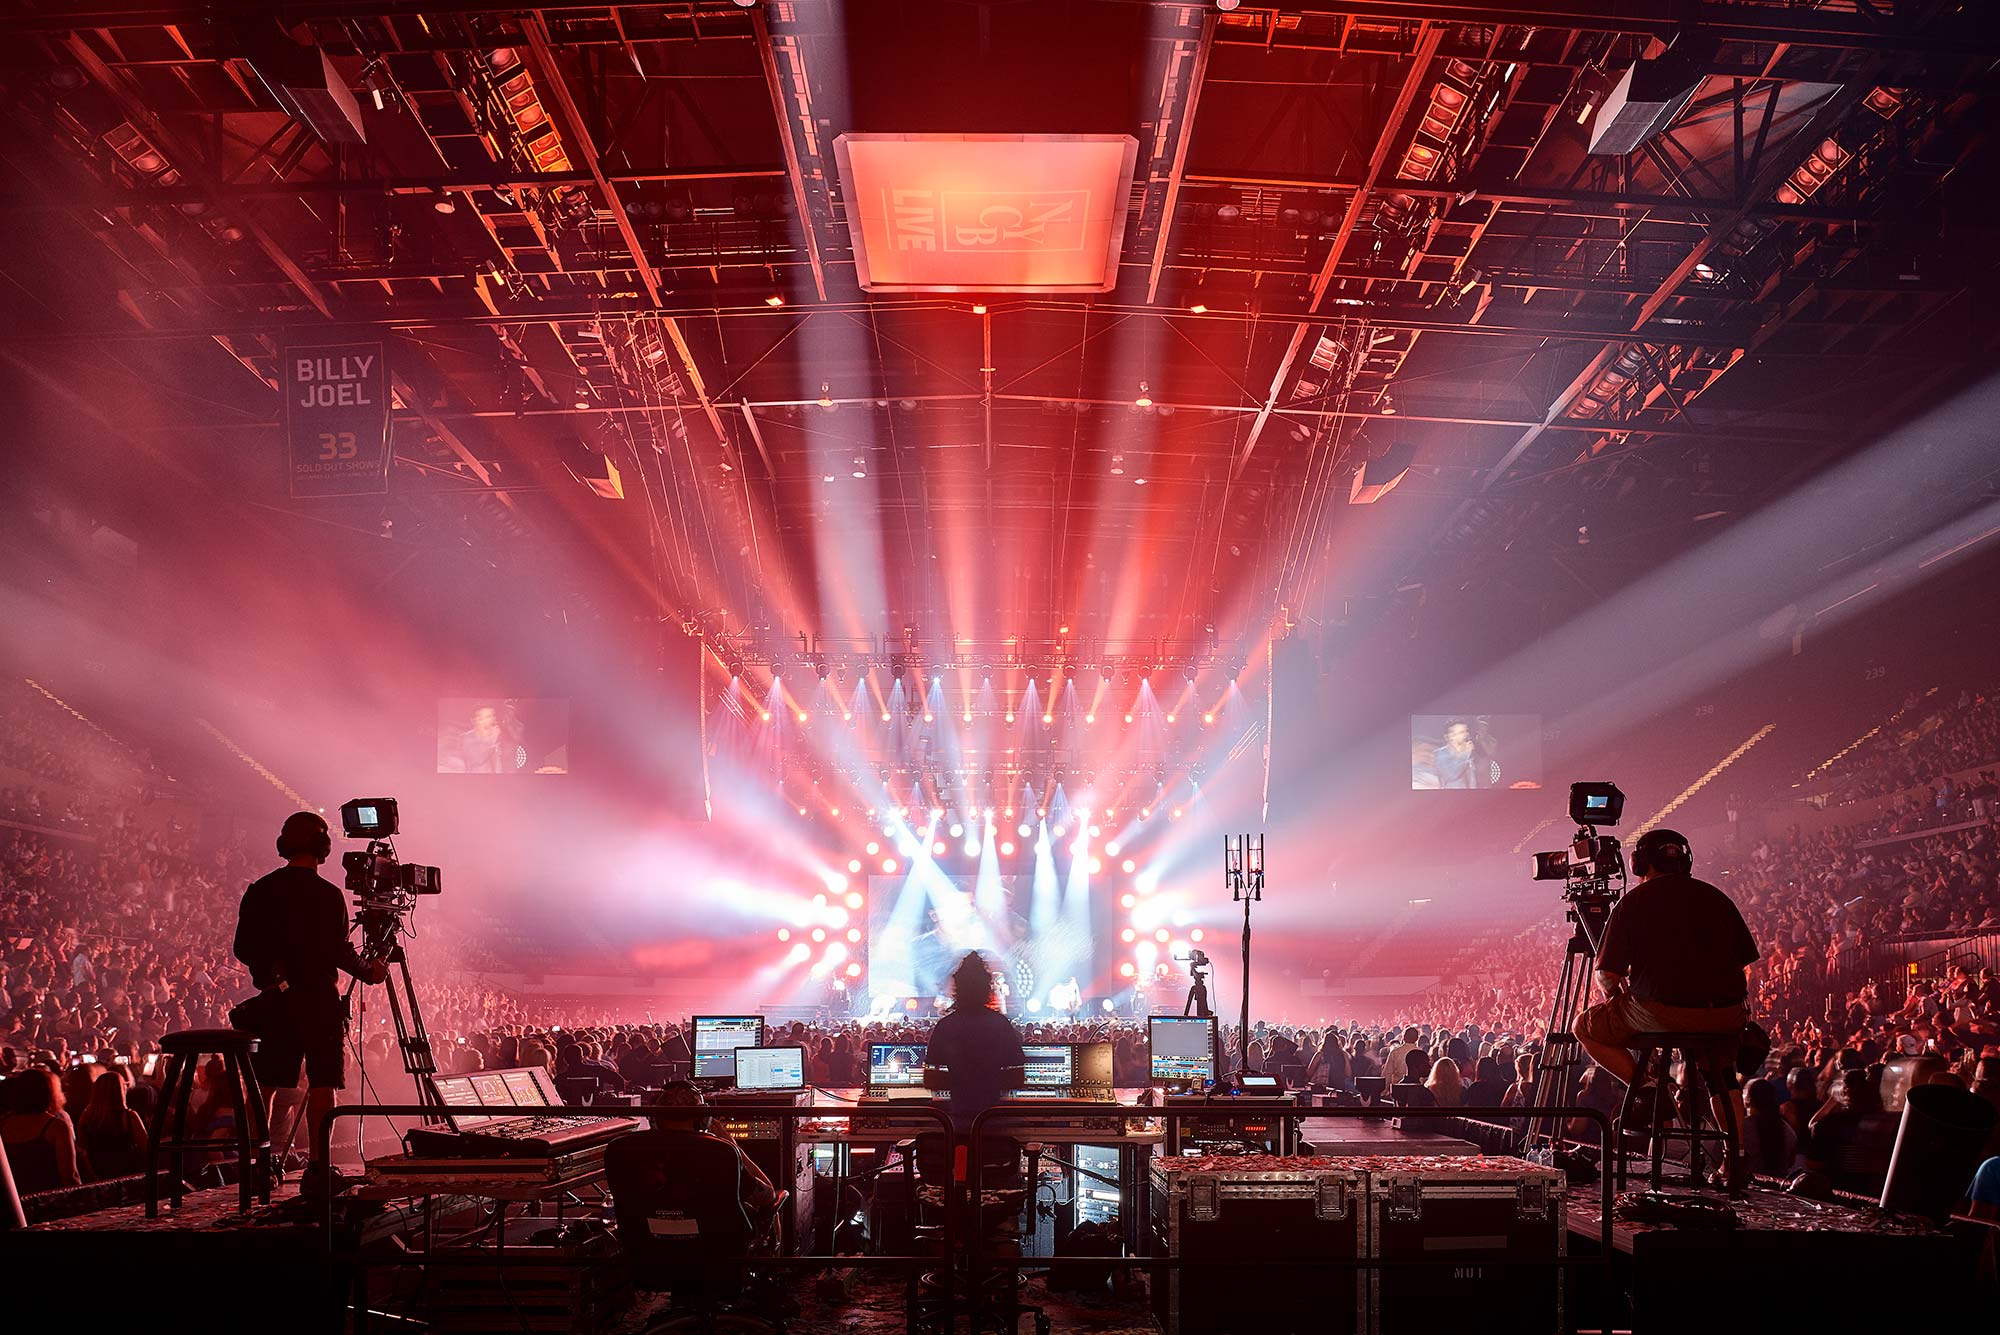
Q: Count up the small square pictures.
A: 2